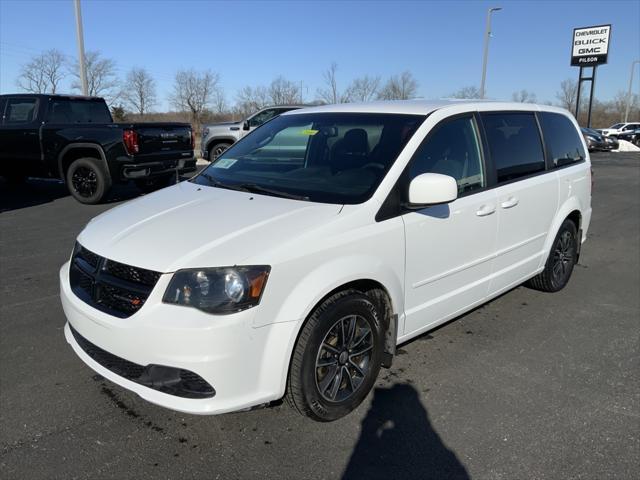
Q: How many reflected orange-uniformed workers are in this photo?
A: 0